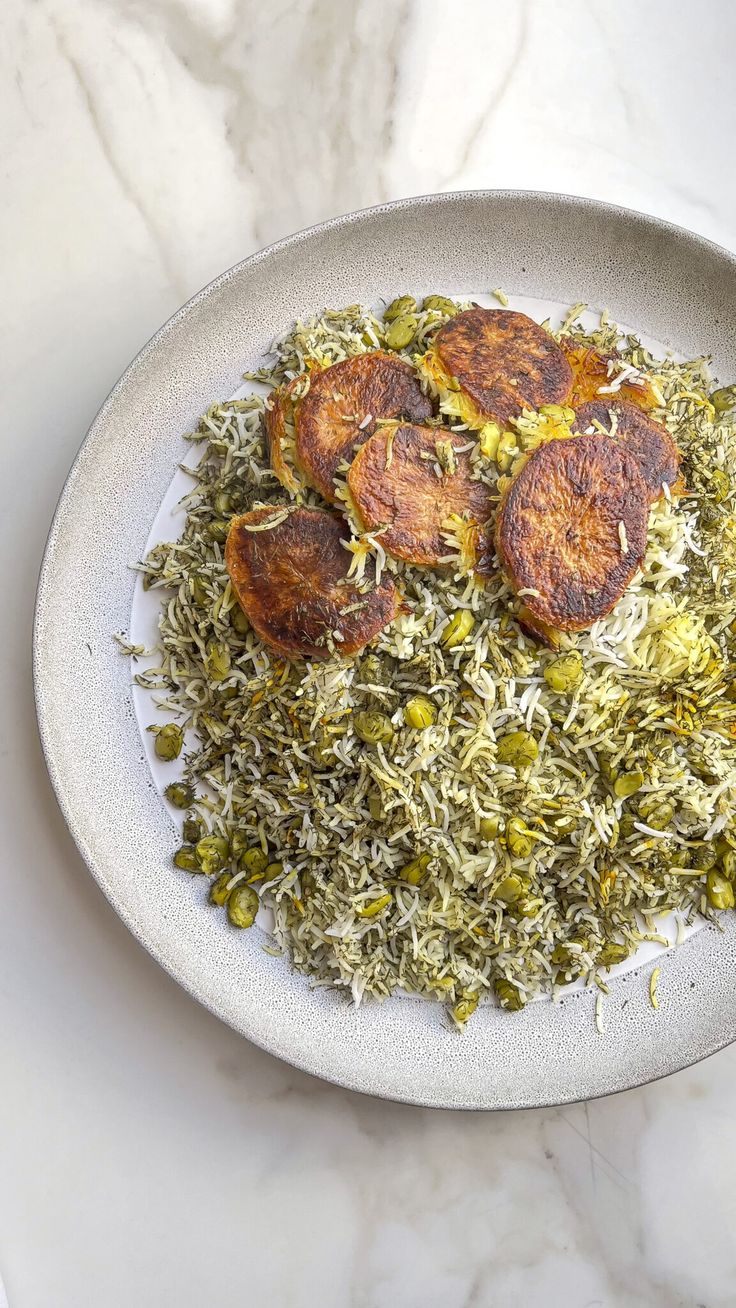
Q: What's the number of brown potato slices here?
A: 6